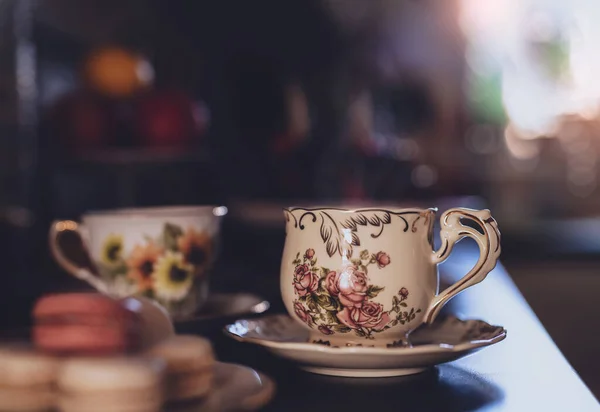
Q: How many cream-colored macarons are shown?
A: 3